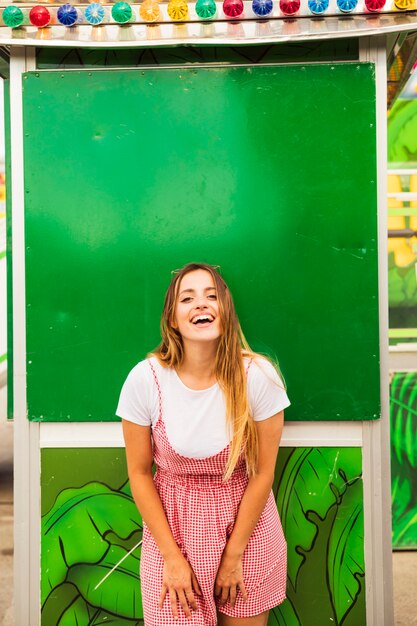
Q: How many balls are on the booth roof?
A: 15